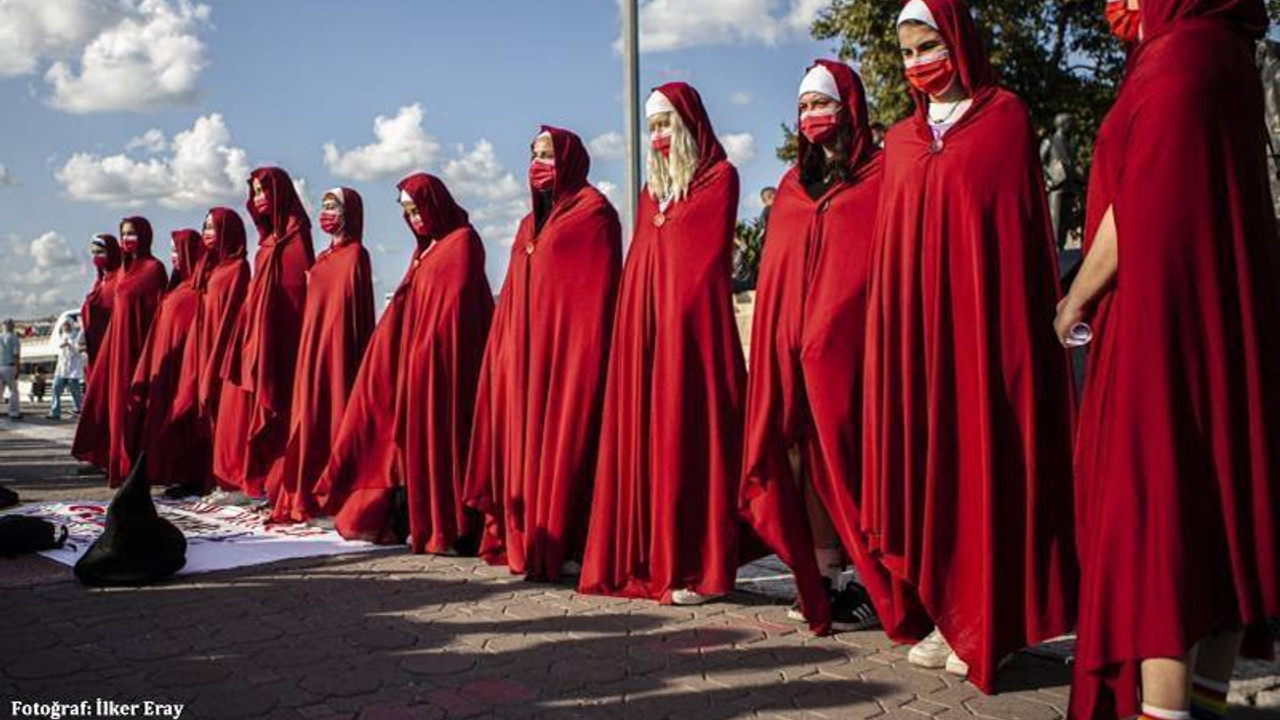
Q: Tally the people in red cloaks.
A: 12